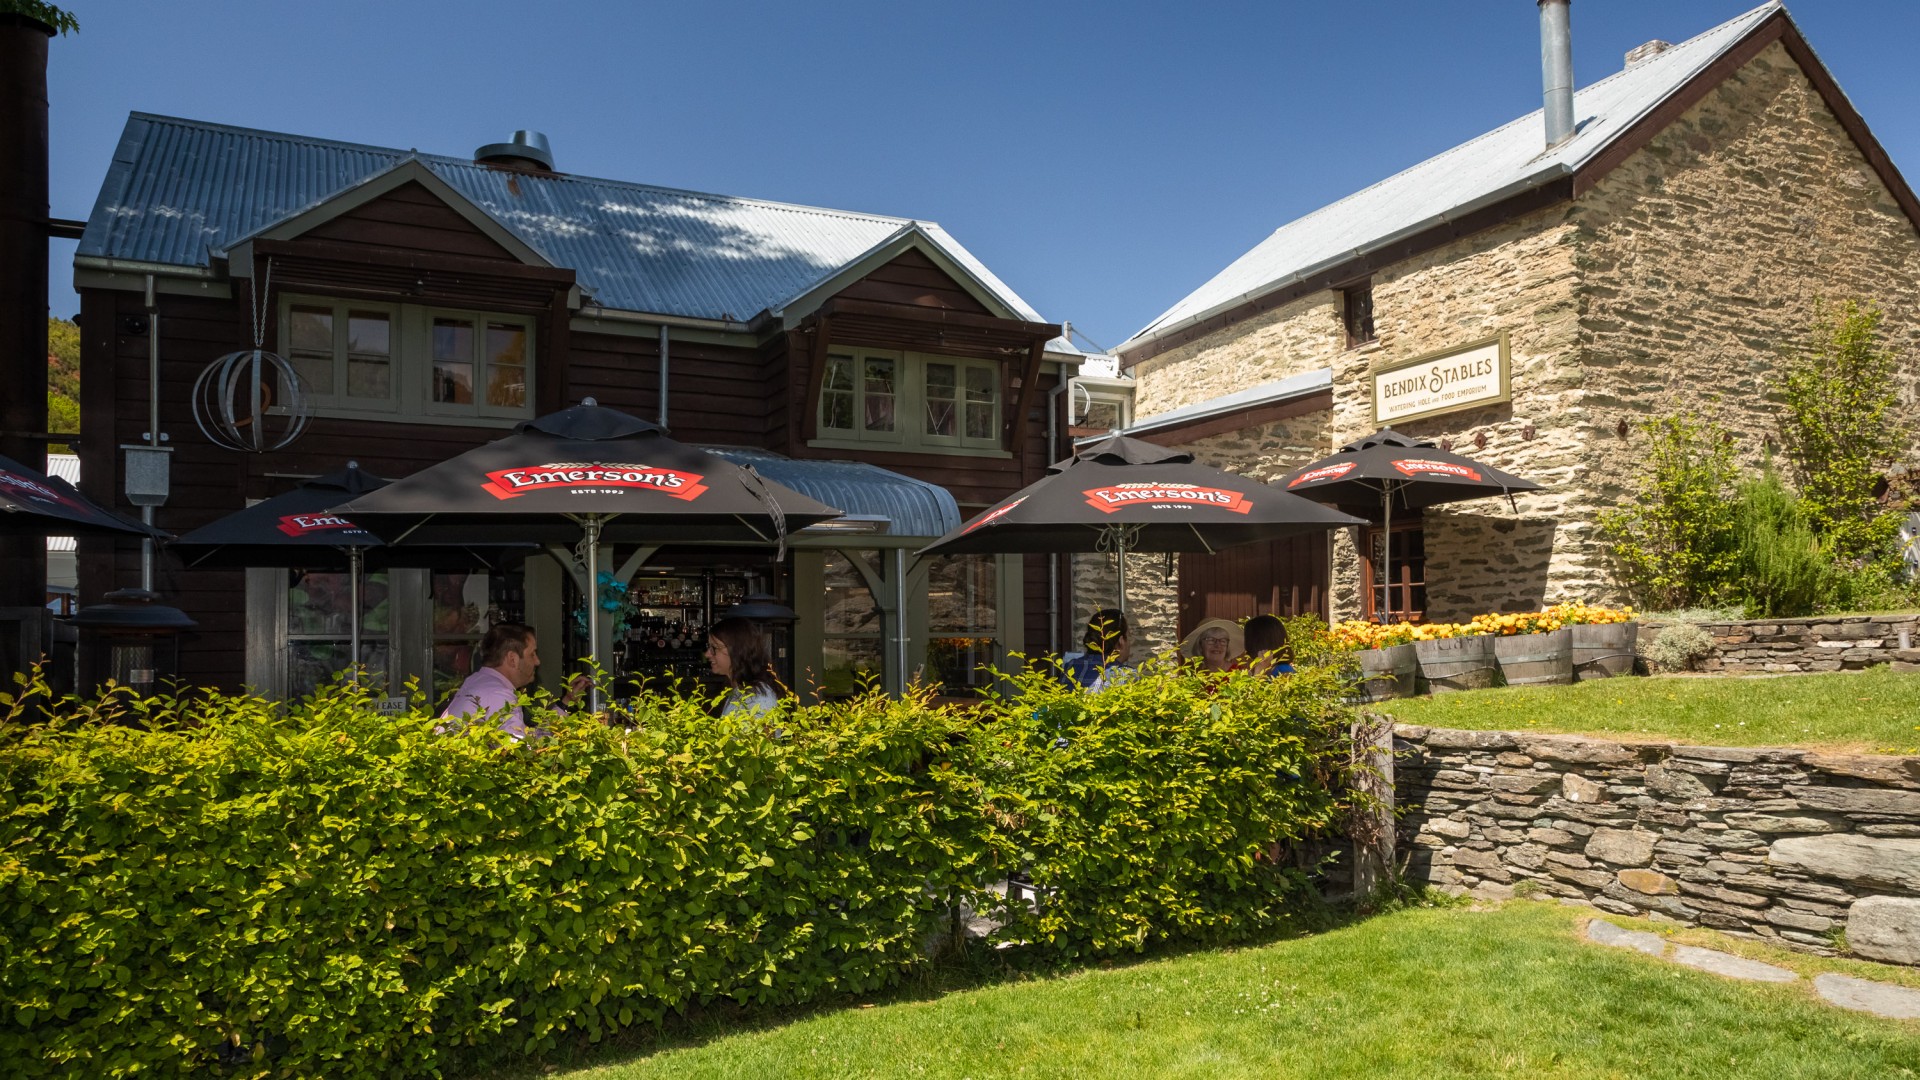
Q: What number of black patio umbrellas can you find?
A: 5